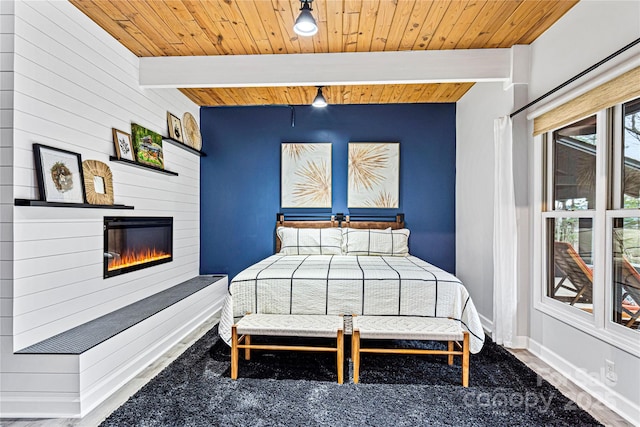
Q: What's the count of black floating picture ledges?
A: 3